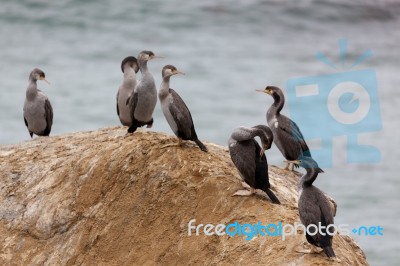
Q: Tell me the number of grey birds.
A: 7